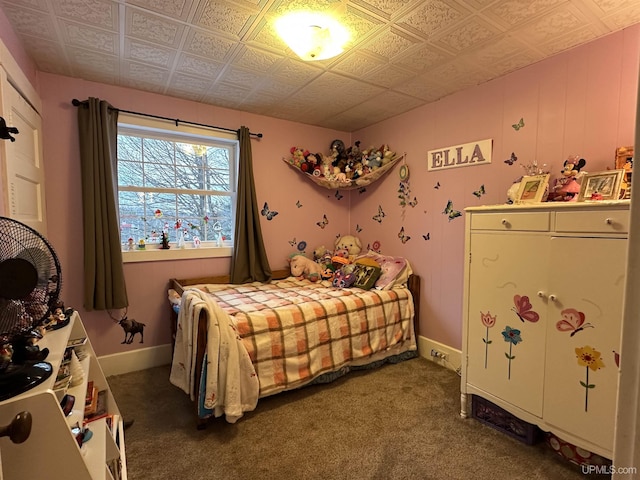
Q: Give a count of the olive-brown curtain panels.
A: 2